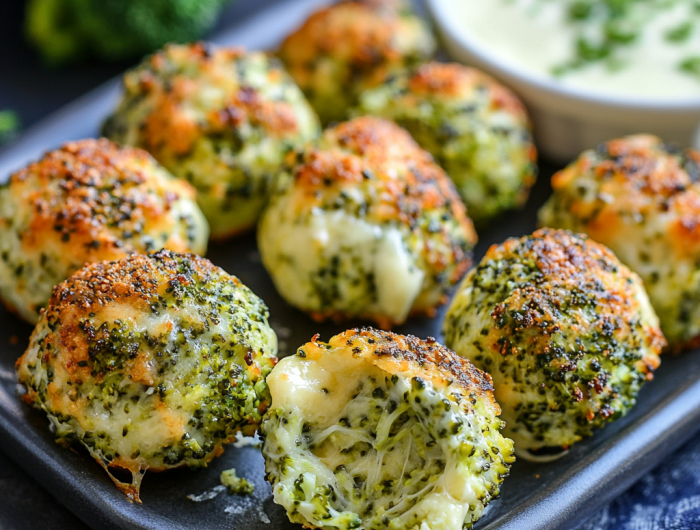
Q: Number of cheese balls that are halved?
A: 1